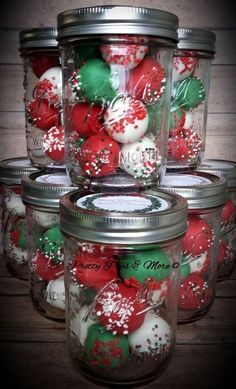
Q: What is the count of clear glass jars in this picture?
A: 8